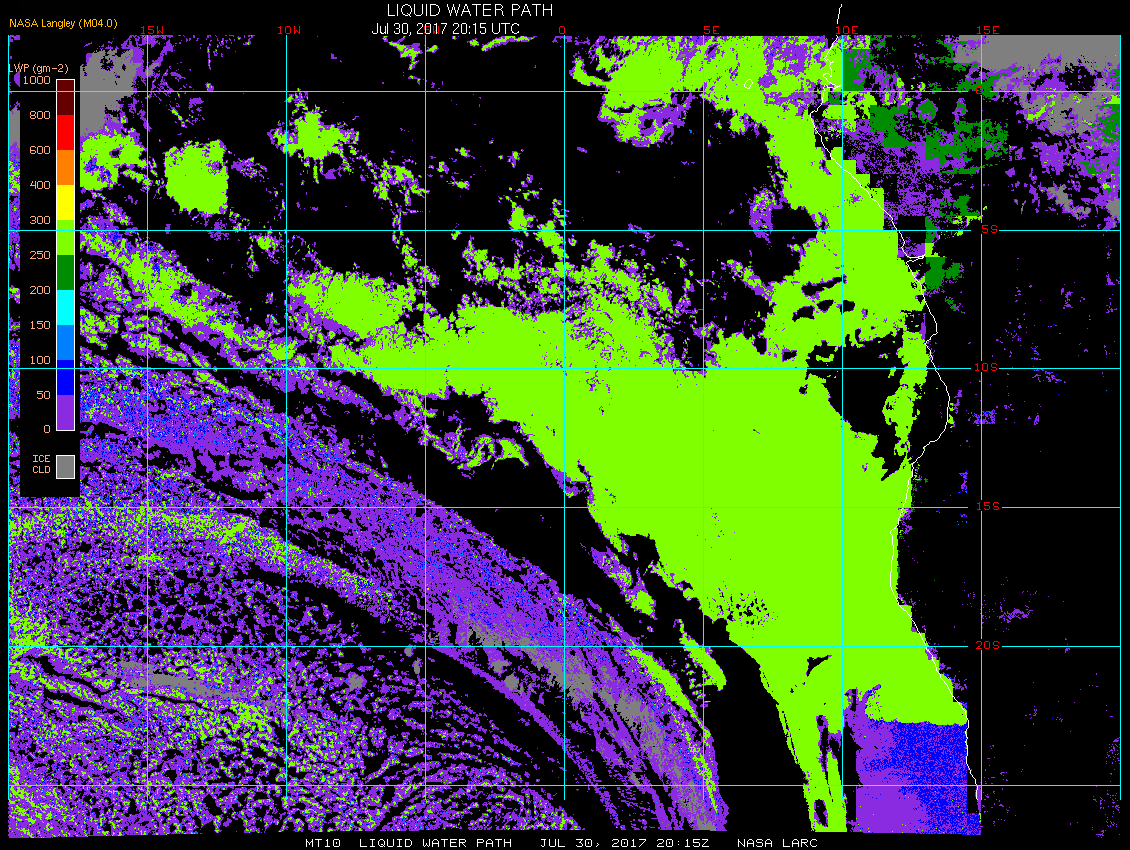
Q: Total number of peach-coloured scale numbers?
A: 11